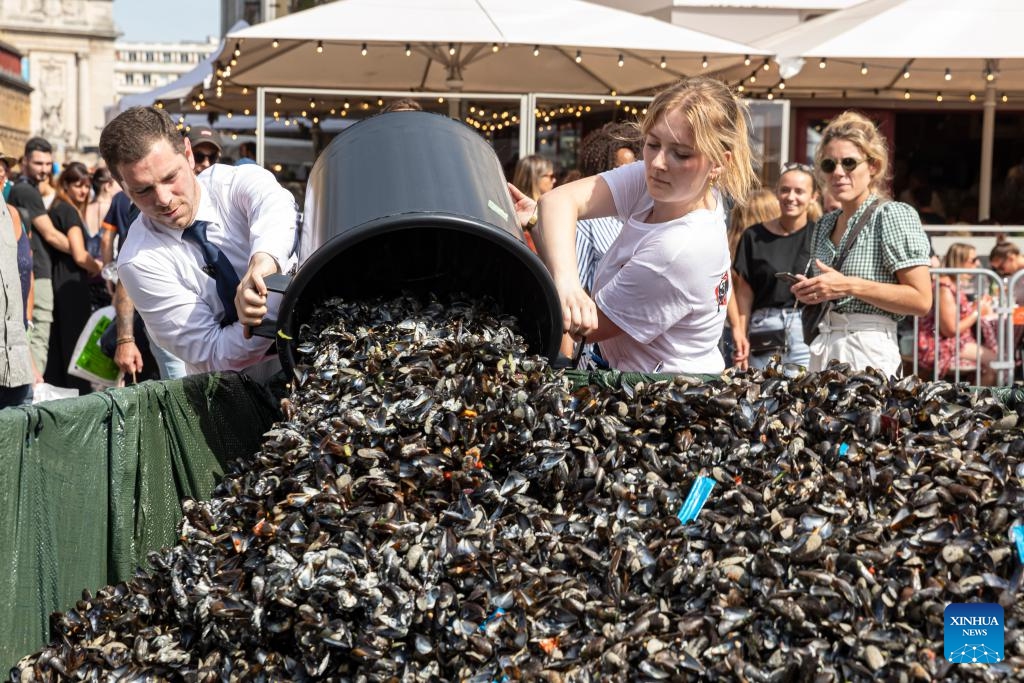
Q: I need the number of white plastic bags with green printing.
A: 1